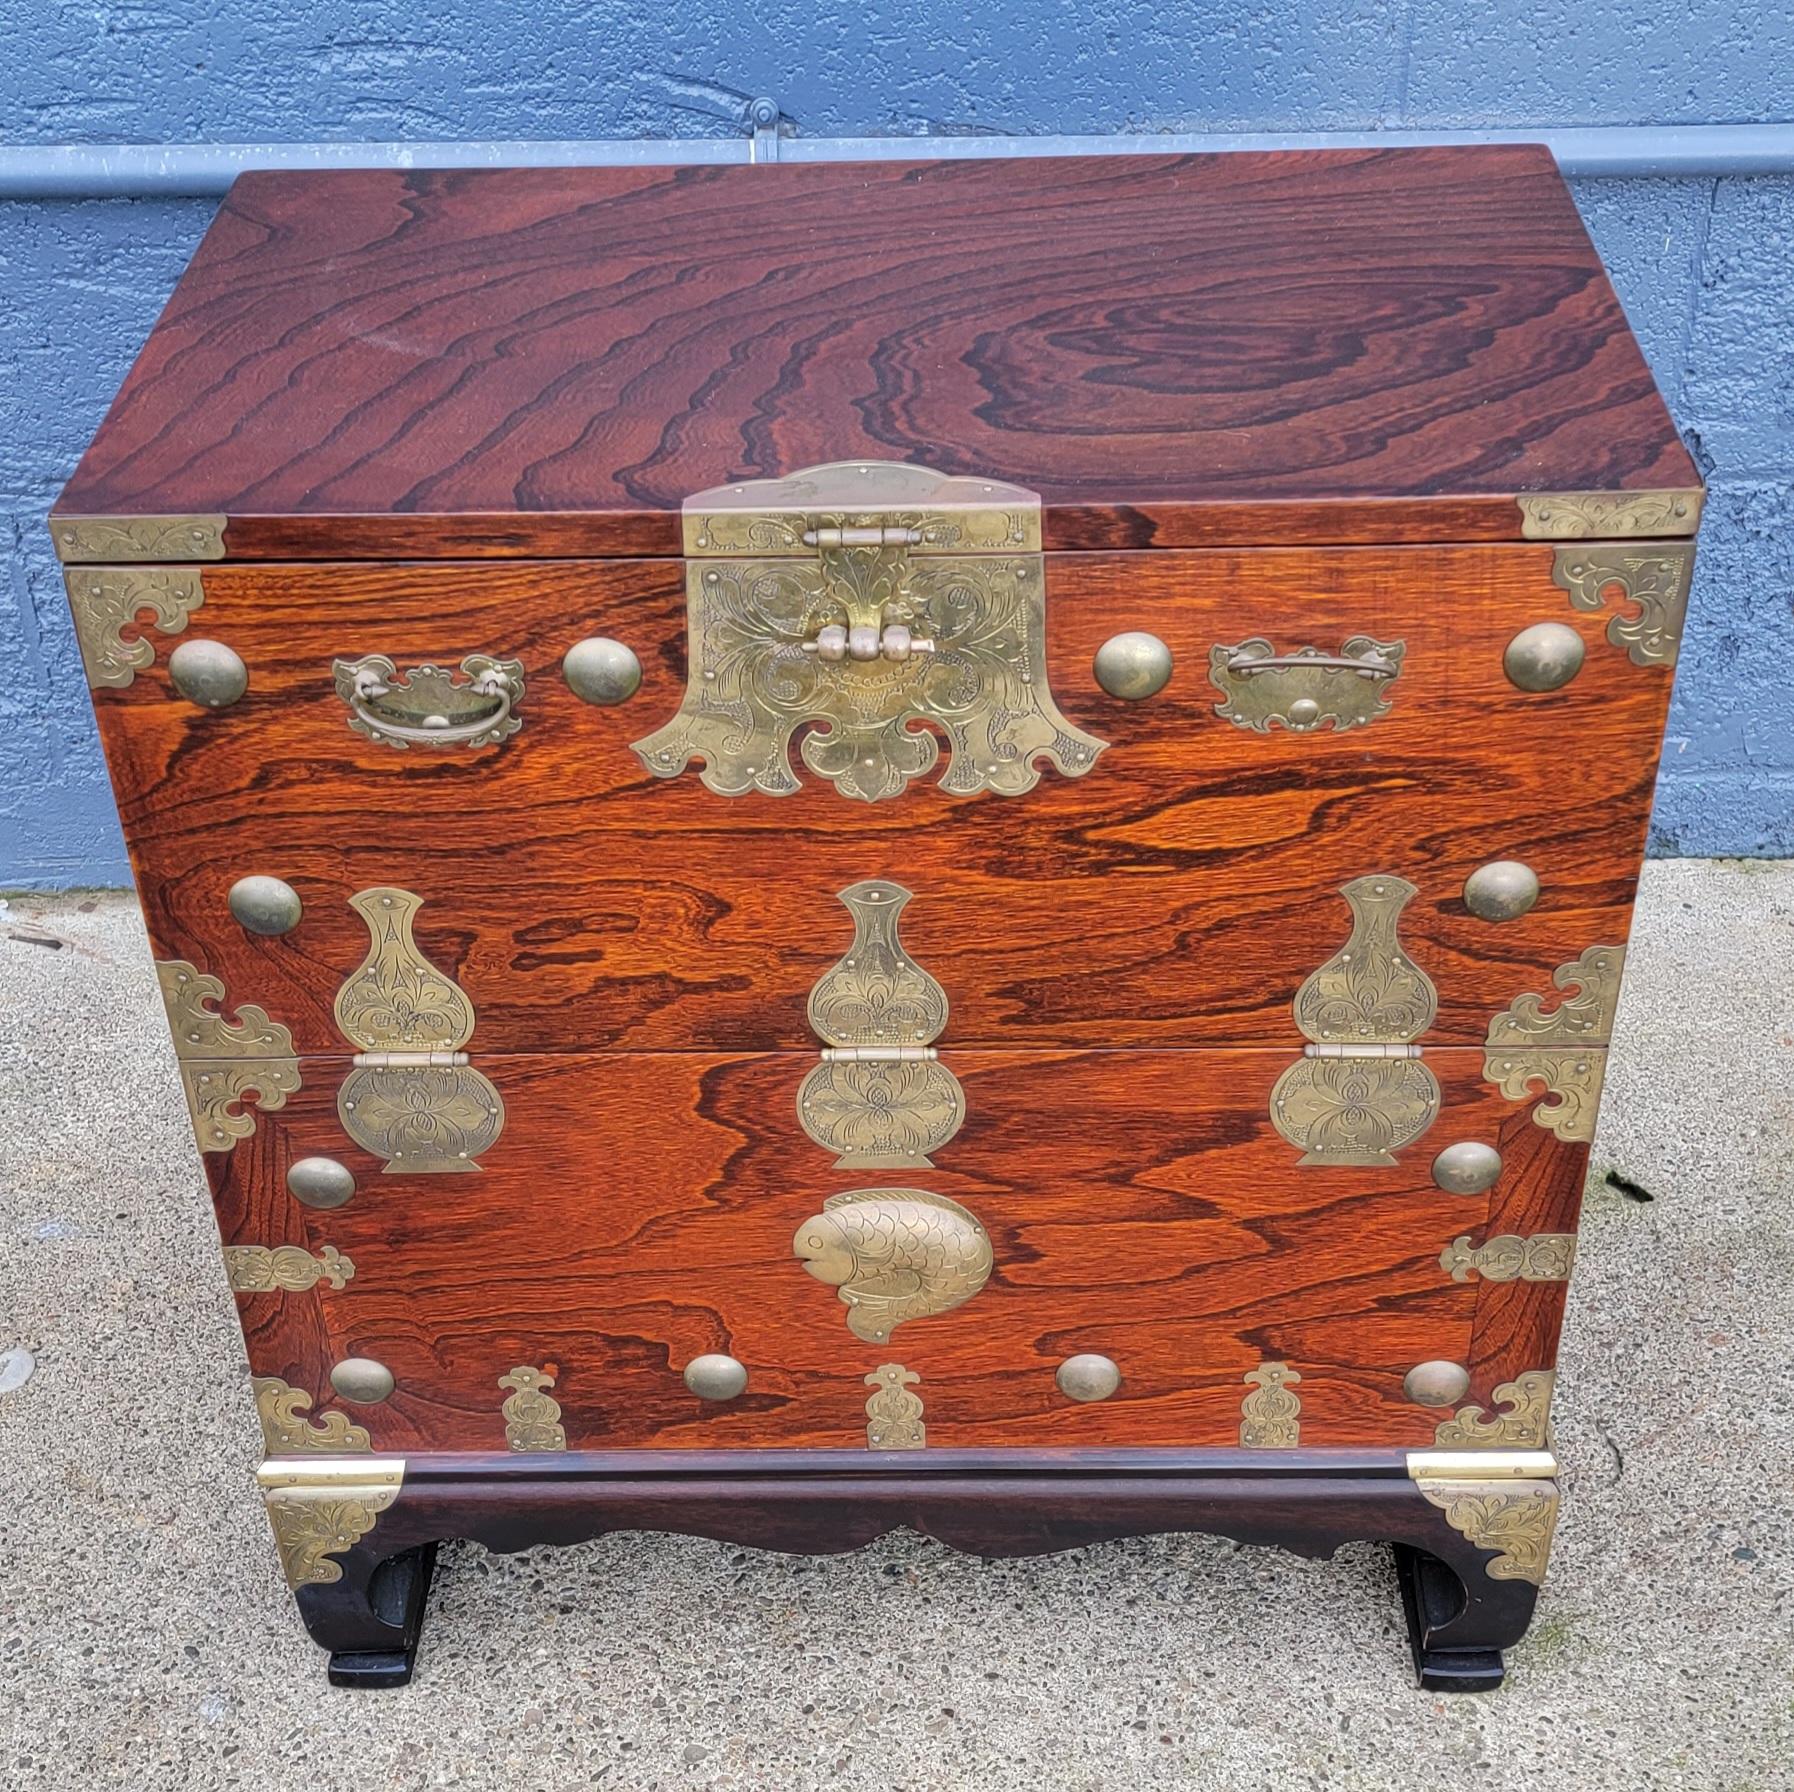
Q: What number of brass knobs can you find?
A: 12